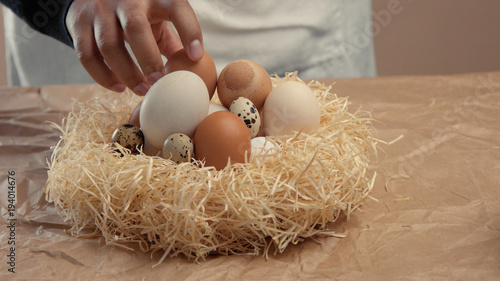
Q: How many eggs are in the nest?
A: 11